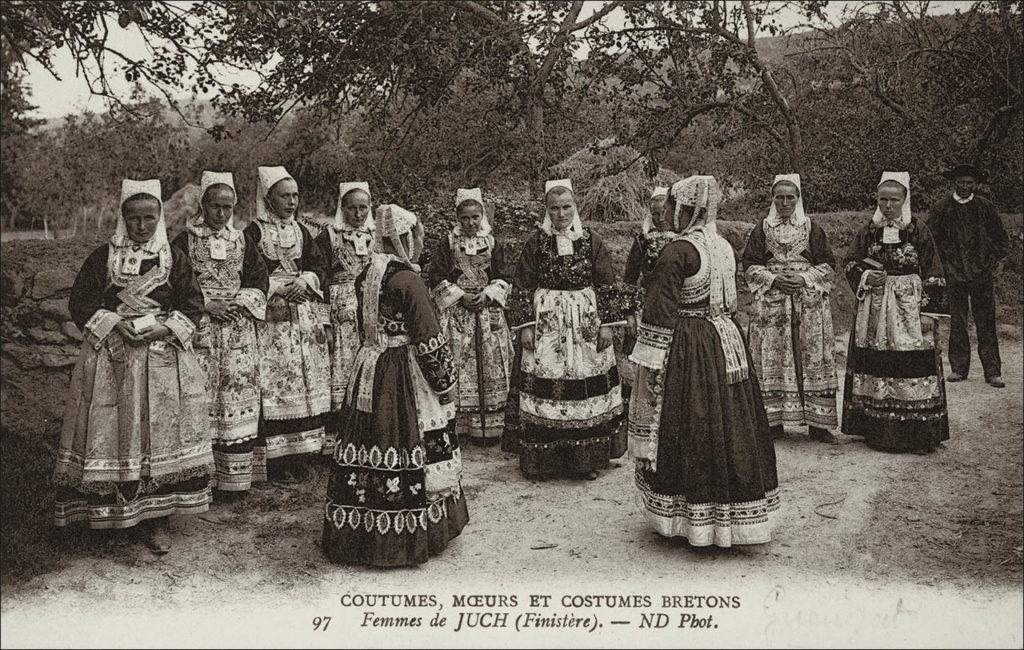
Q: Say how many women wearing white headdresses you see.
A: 11